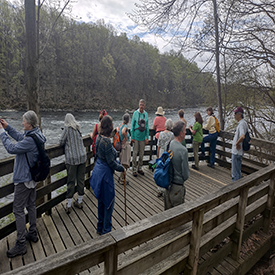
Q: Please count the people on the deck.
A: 13